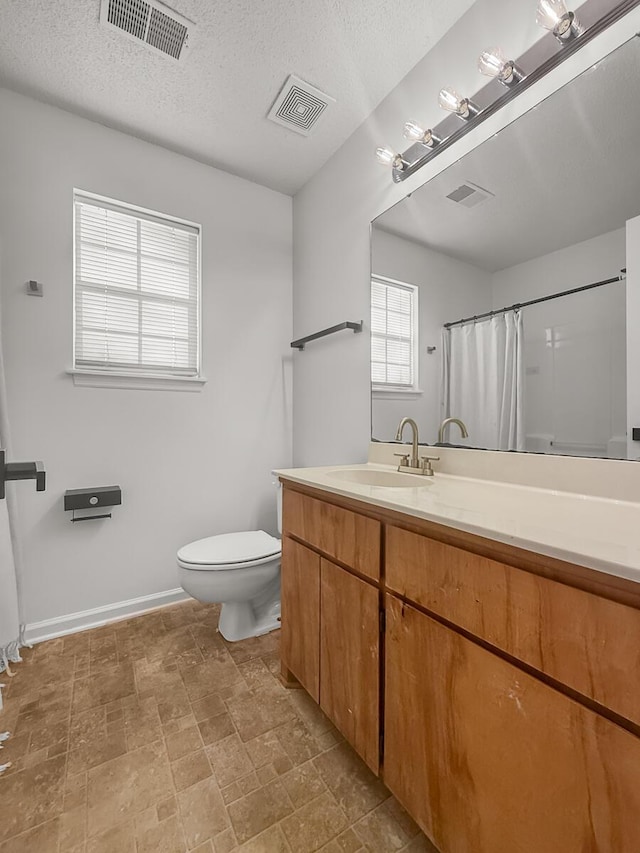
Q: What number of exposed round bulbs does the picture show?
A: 5